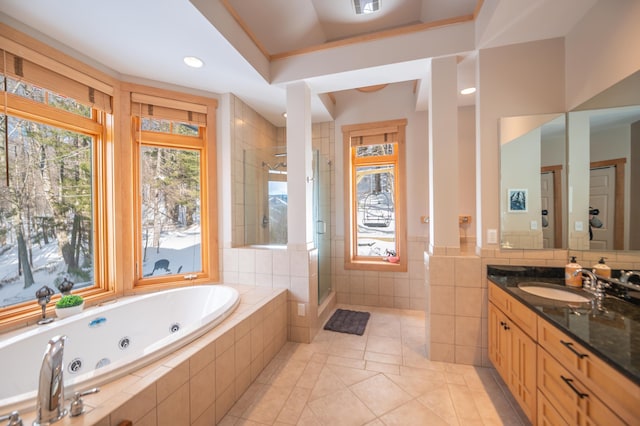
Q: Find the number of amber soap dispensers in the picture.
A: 2